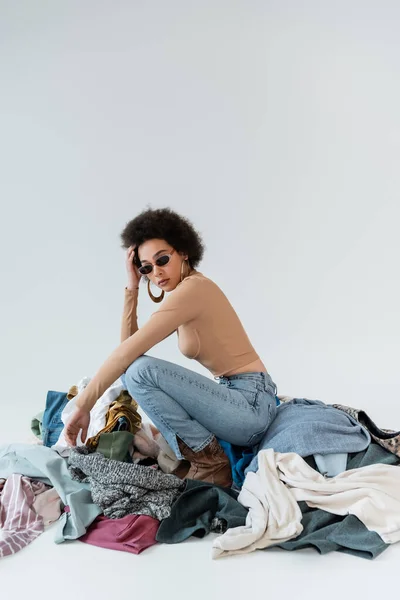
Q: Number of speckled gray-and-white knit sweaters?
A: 1